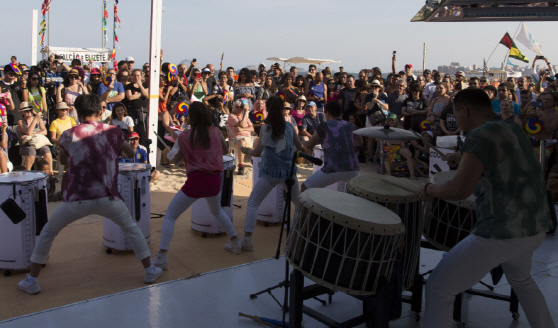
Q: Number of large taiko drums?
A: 3